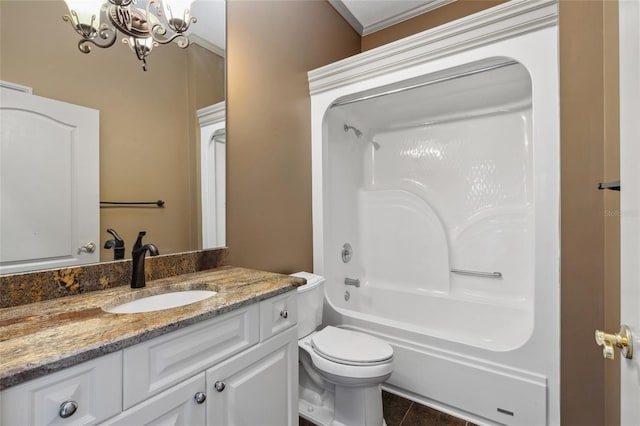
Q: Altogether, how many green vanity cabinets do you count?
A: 0